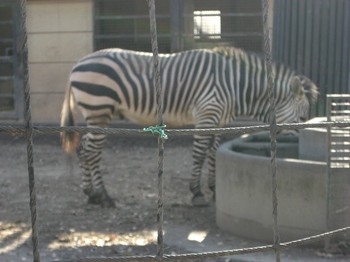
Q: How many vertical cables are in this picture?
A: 3